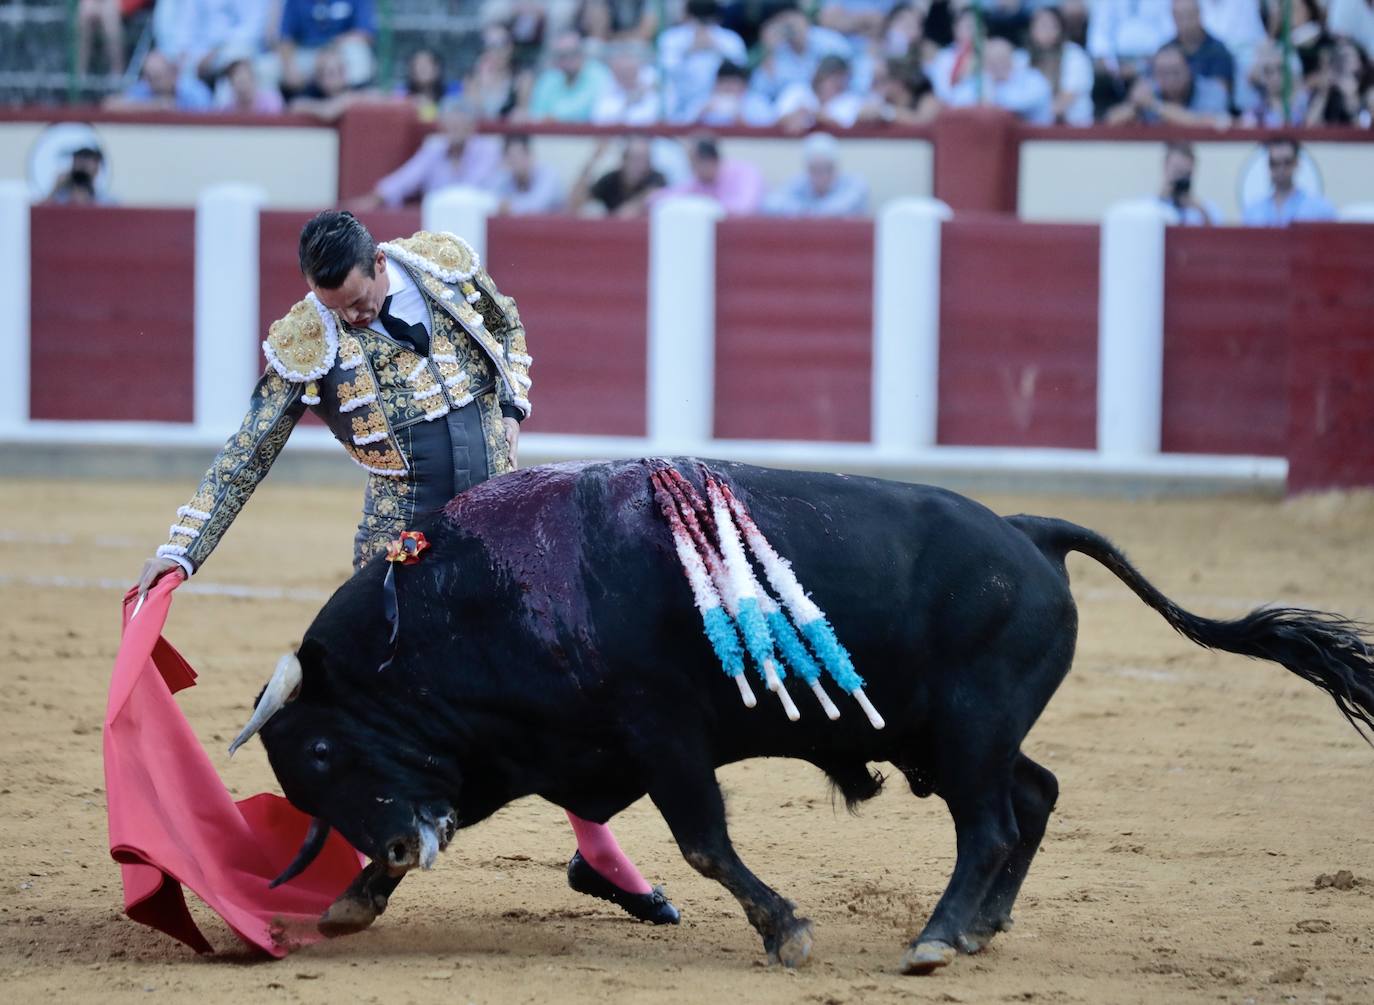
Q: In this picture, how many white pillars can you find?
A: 6